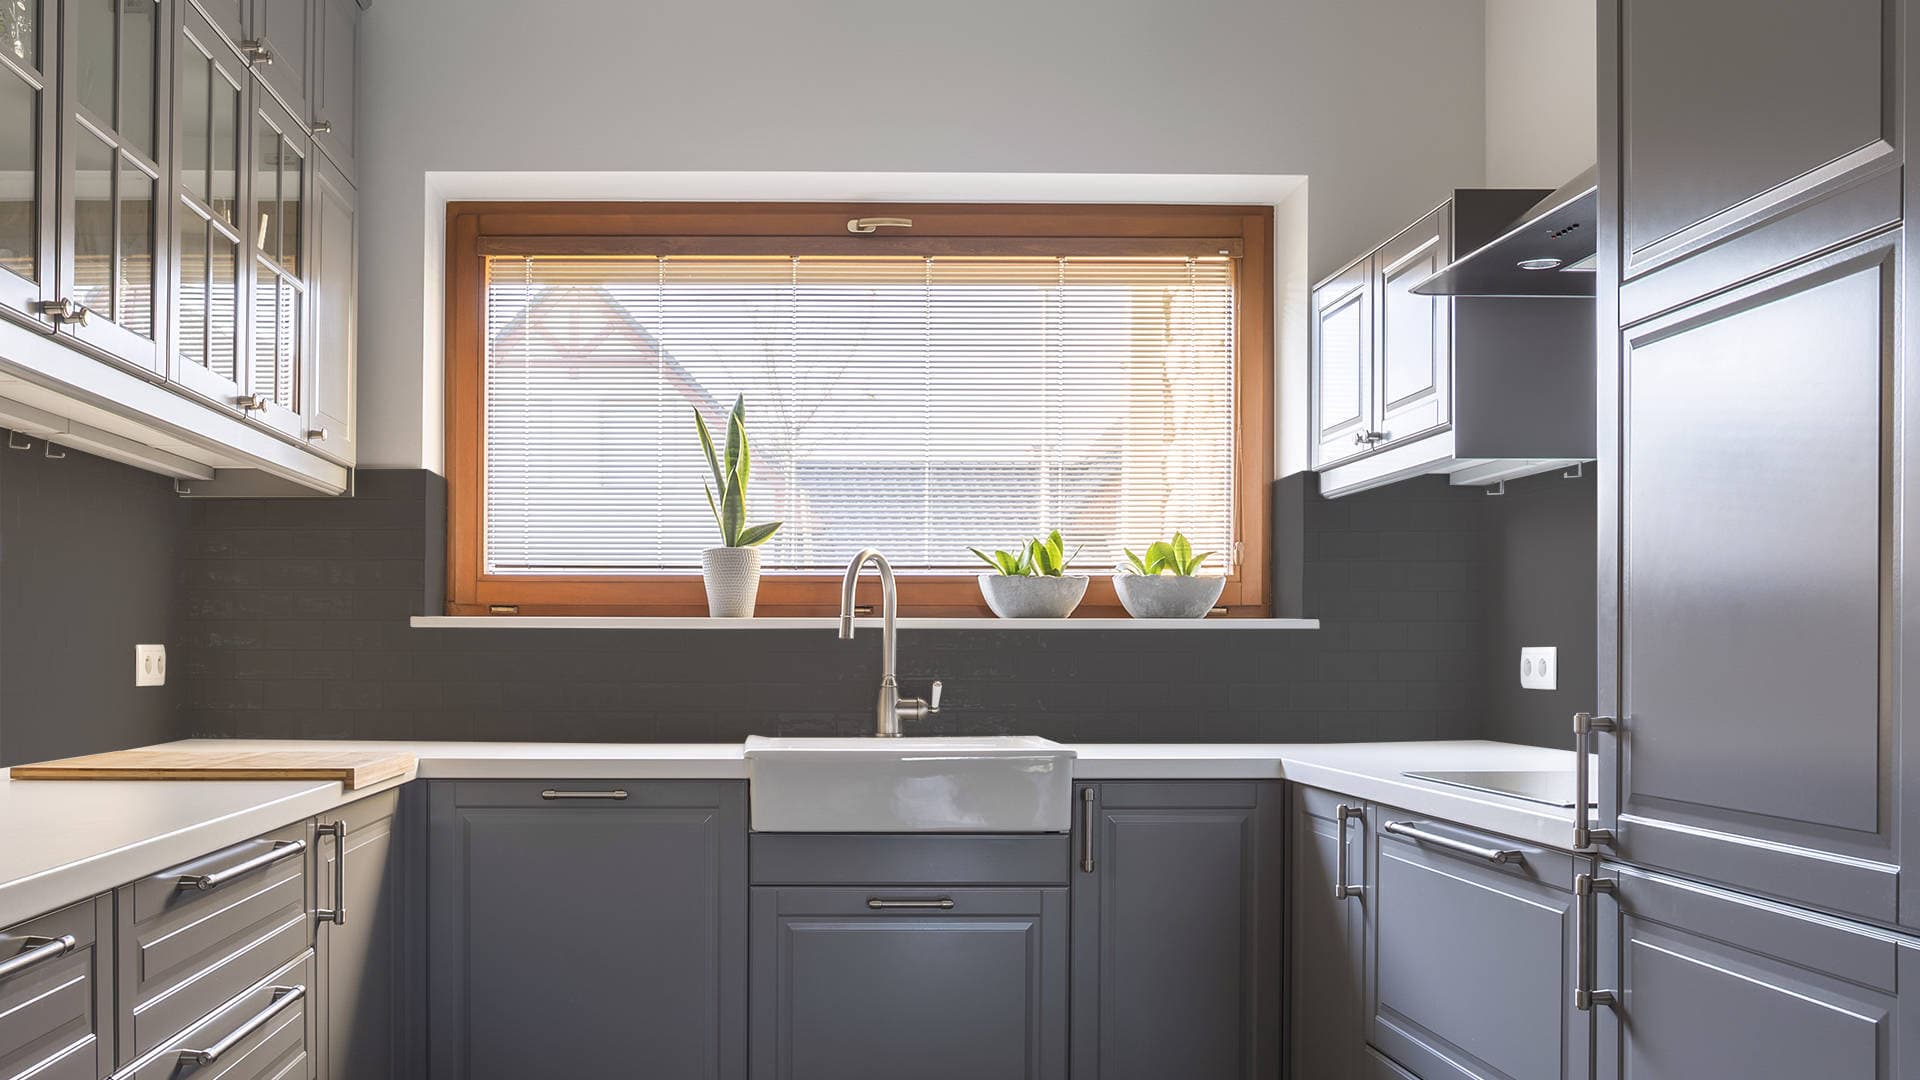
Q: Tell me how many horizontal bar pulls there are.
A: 6